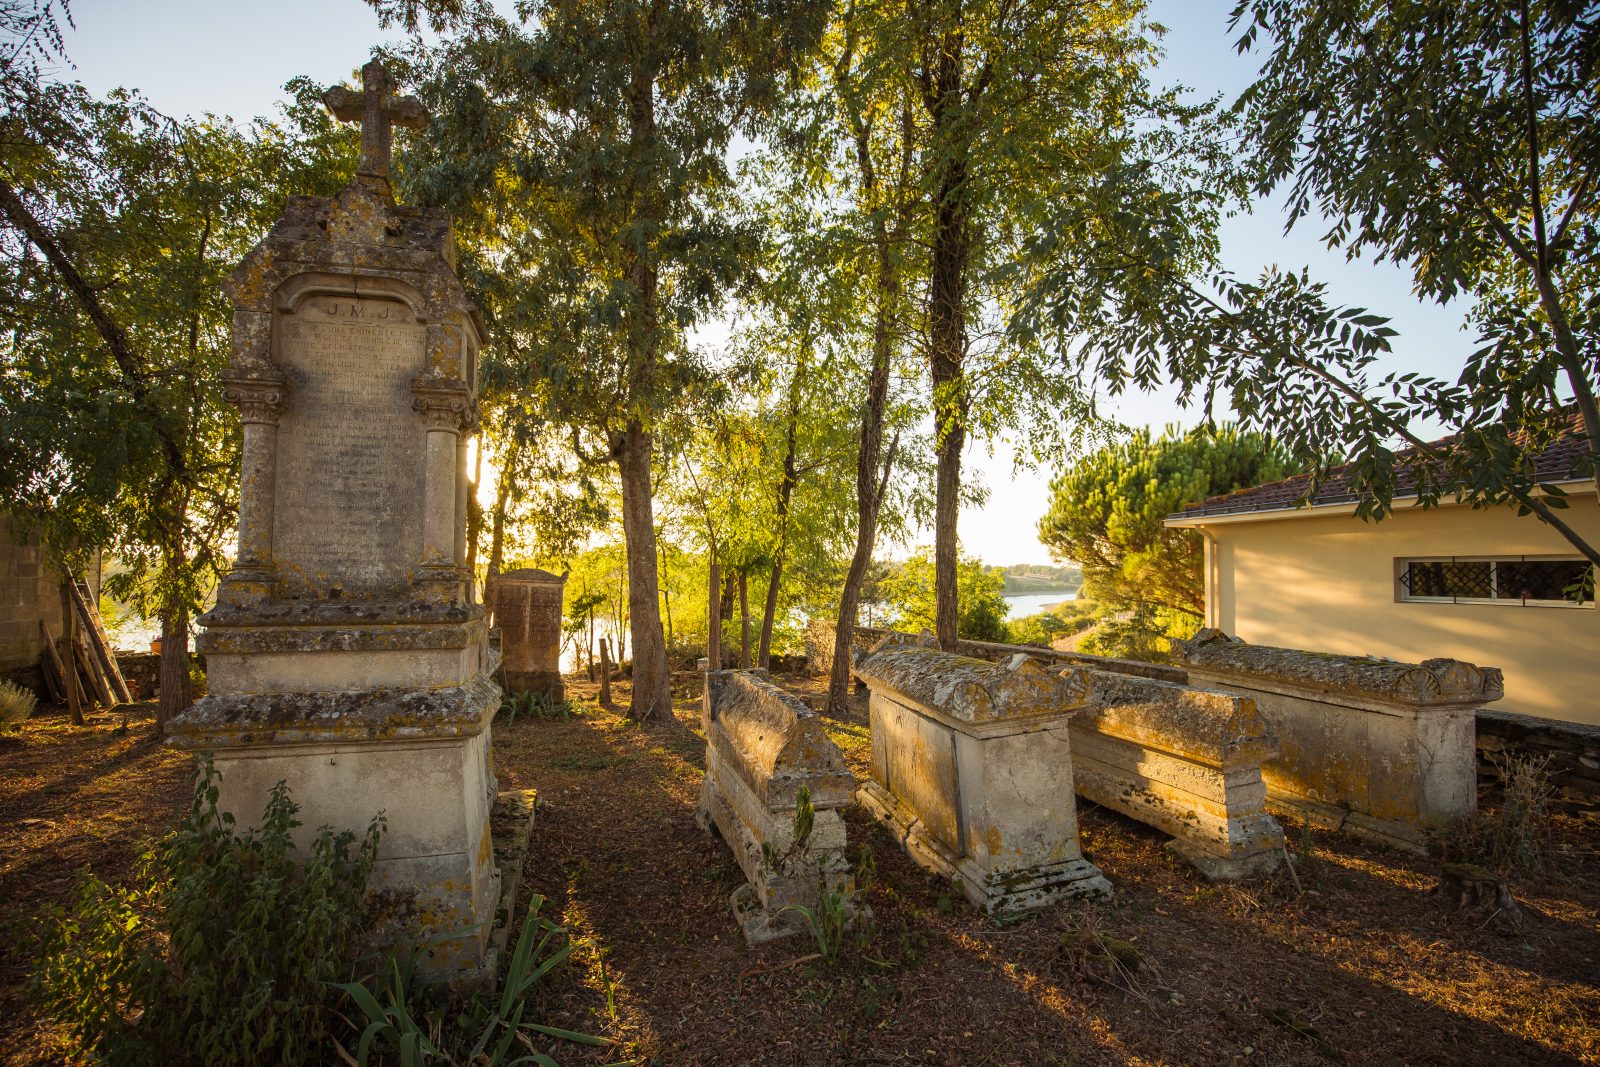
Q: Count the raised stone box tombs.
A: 4